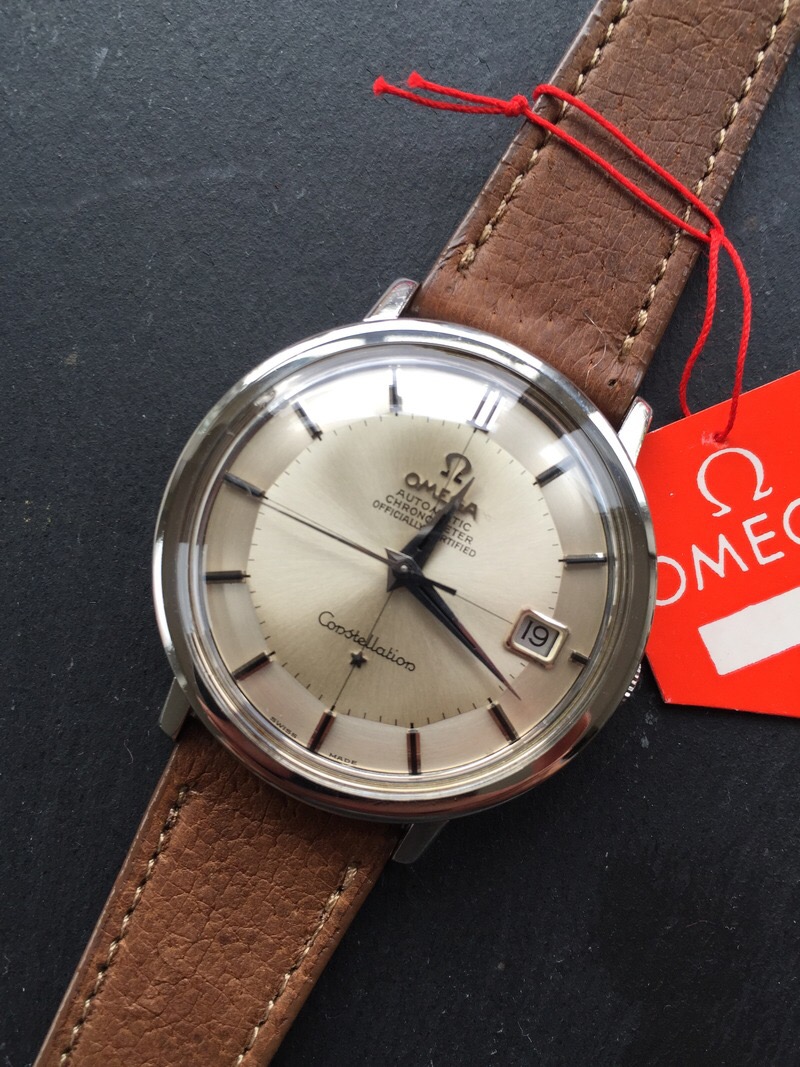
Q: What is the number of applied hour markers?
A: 12